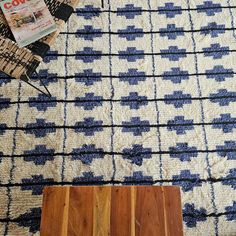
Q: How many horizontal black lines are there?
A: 9